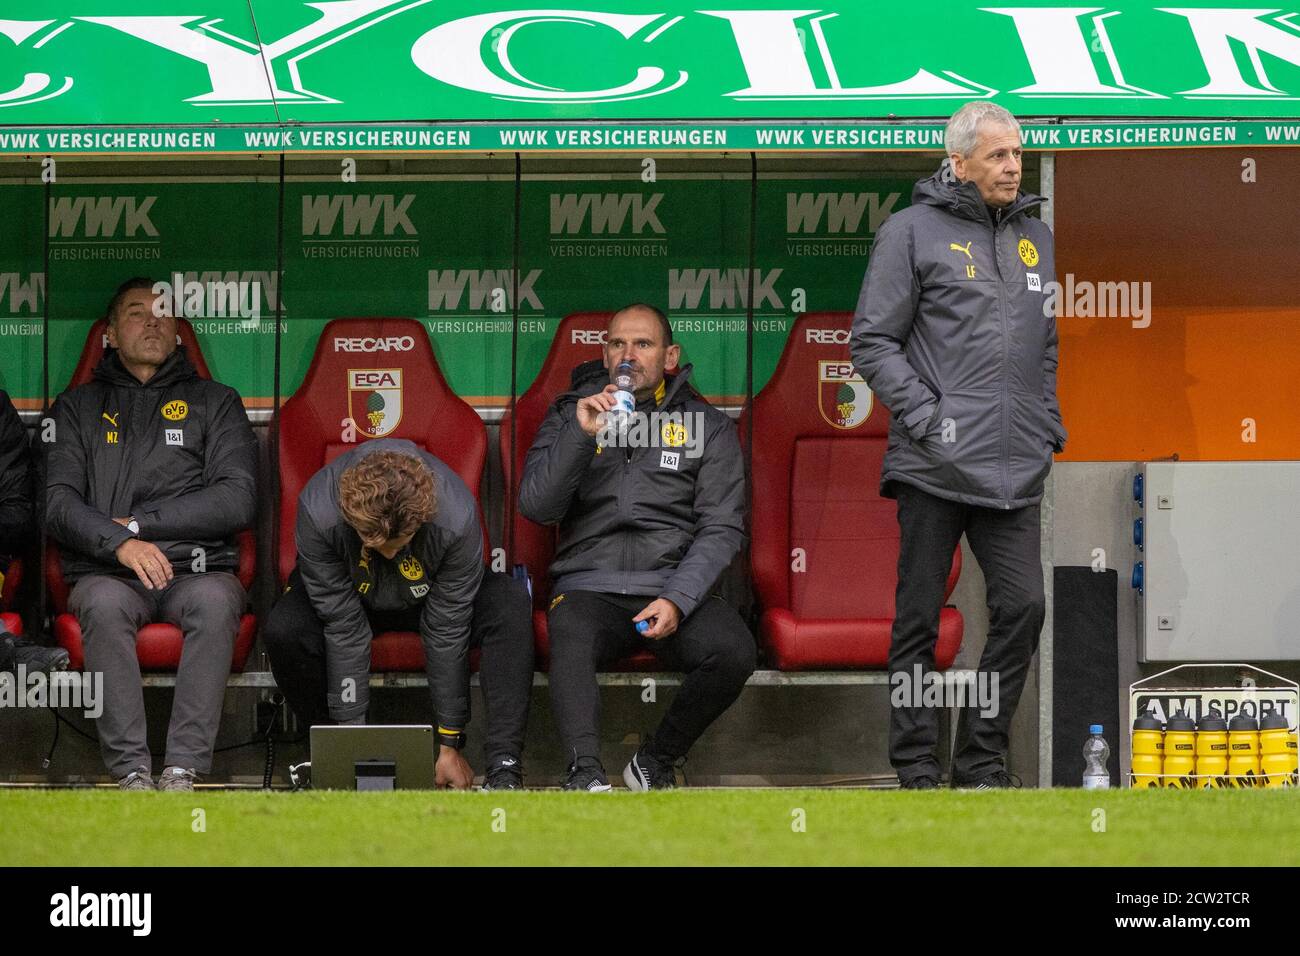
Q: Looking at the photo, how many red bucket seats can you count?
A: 5